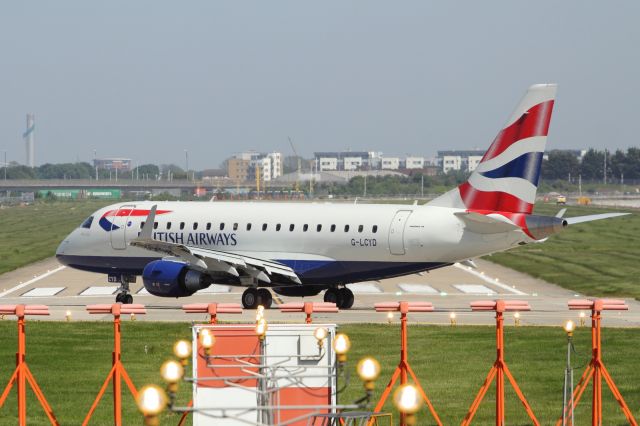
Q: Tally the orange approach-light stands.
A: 7